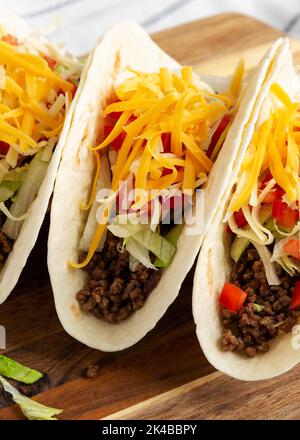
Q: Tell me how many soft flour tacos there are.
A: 3